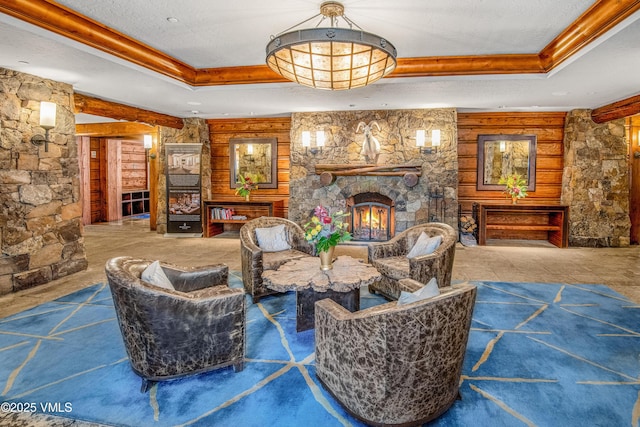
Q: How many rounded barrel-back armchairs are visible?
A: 4